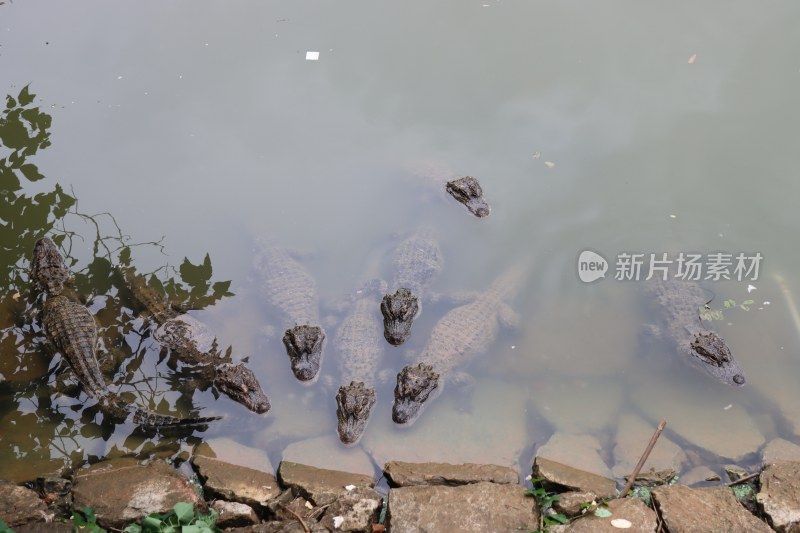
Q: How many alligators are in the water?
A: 8